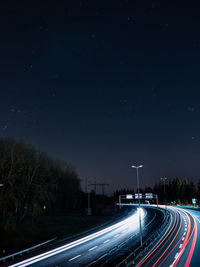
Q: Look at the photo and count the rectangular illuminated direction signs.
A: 3